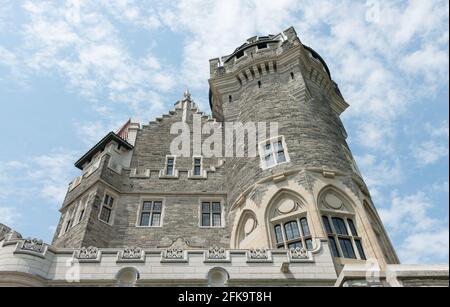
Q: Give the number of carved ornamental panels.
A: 7